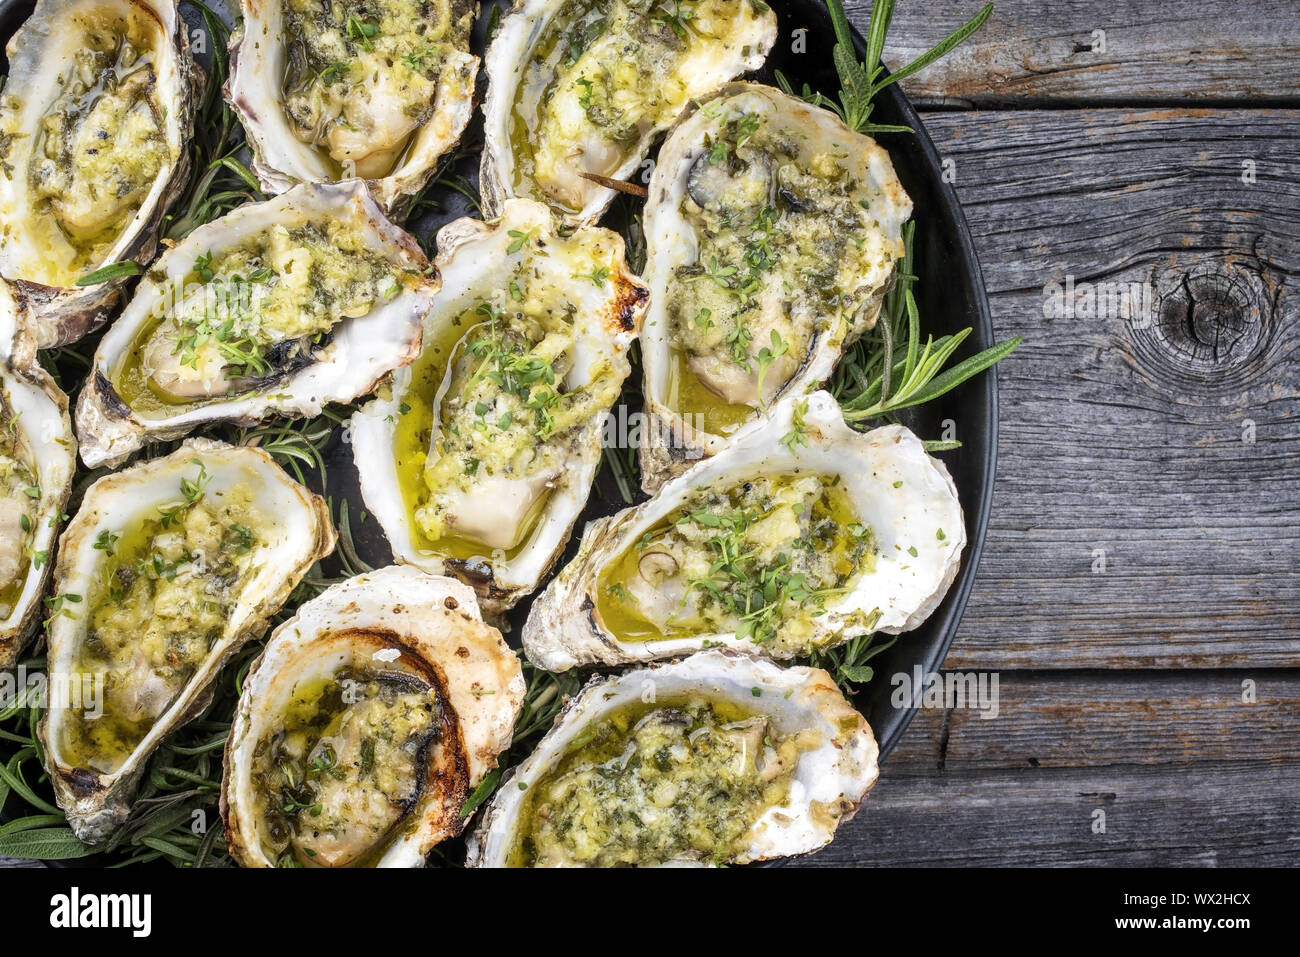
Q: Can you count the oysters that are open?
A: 11